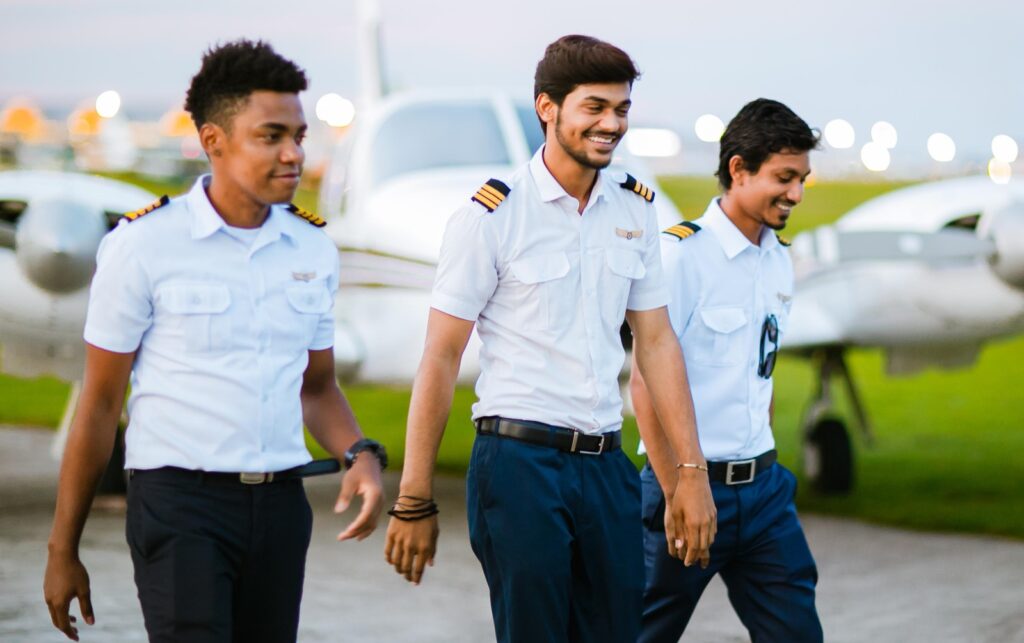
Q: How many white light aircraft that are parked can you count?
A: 1